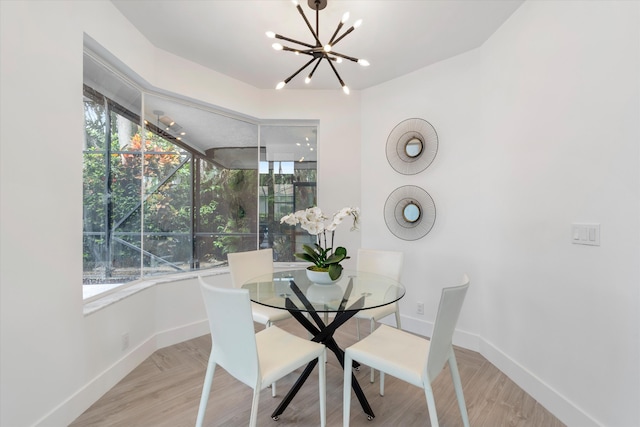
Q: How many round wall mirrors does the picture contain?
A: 2